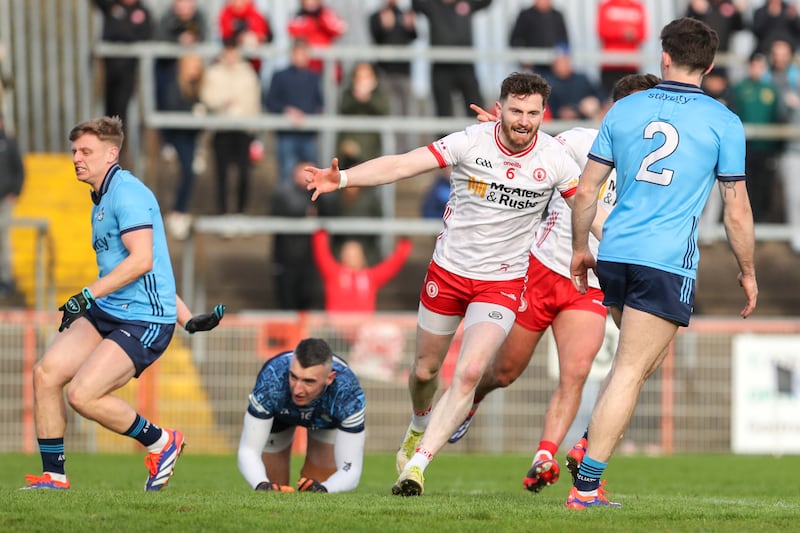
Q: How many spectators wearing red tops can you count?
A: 4